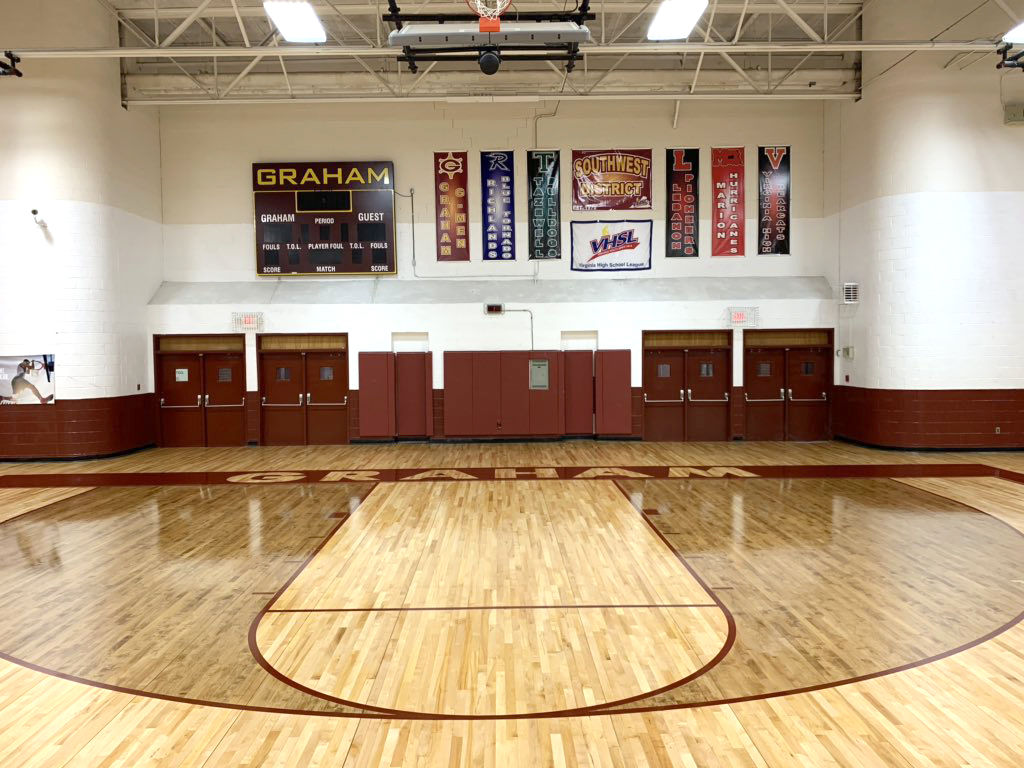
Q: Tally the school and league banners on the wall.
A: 8